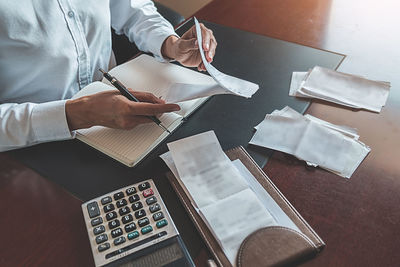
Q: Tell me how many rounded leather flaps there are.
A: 1